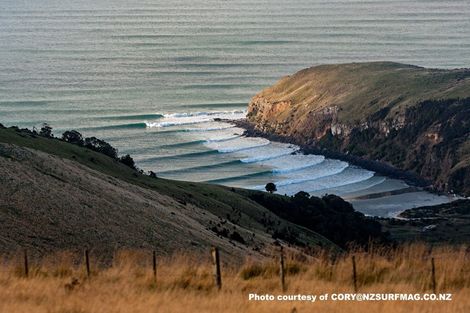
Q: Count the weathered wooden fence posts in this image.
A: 7